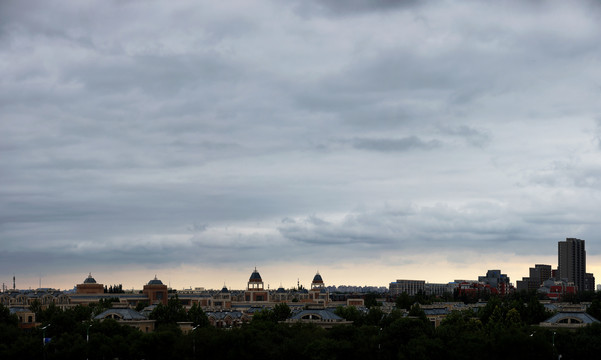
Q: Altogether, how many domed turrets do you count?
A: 4